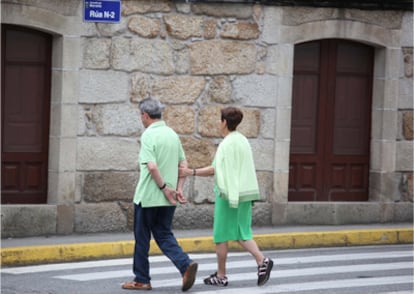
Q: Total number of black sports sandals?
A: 2